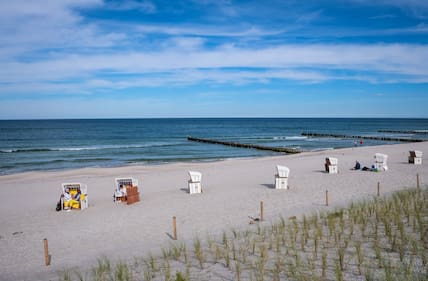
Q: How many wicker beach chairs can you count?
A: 7